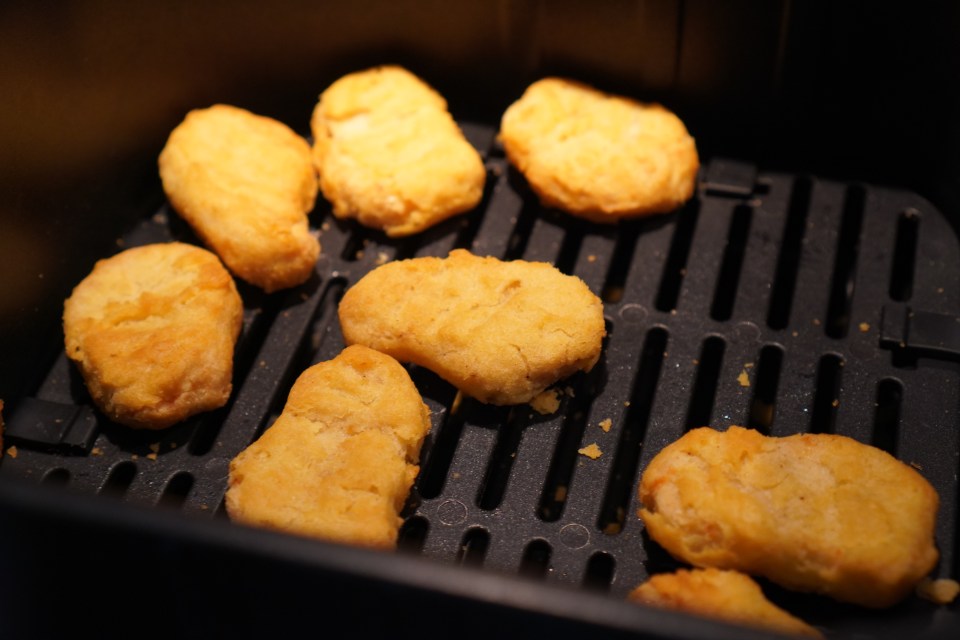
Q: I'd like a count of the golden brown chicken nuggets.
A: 8